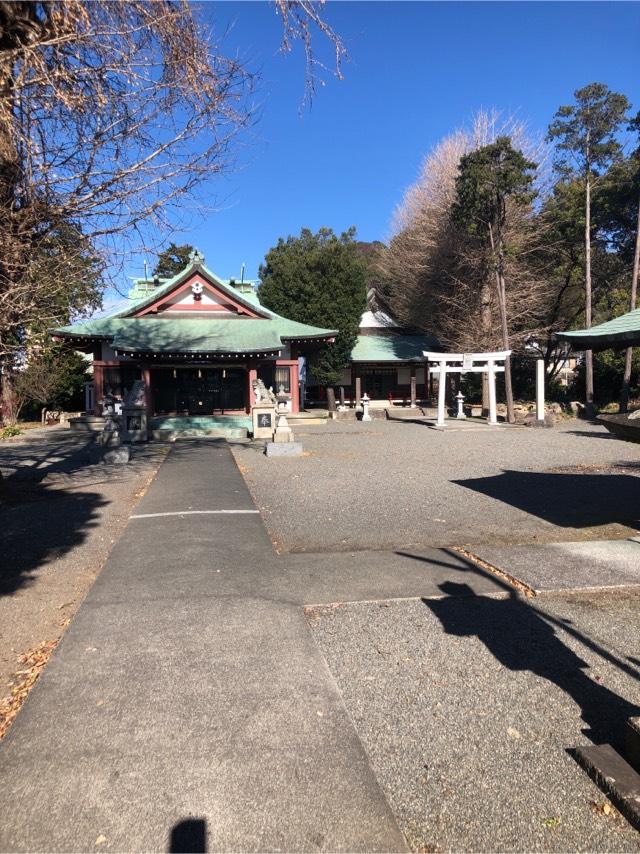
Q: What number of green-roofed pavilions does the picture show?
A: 3